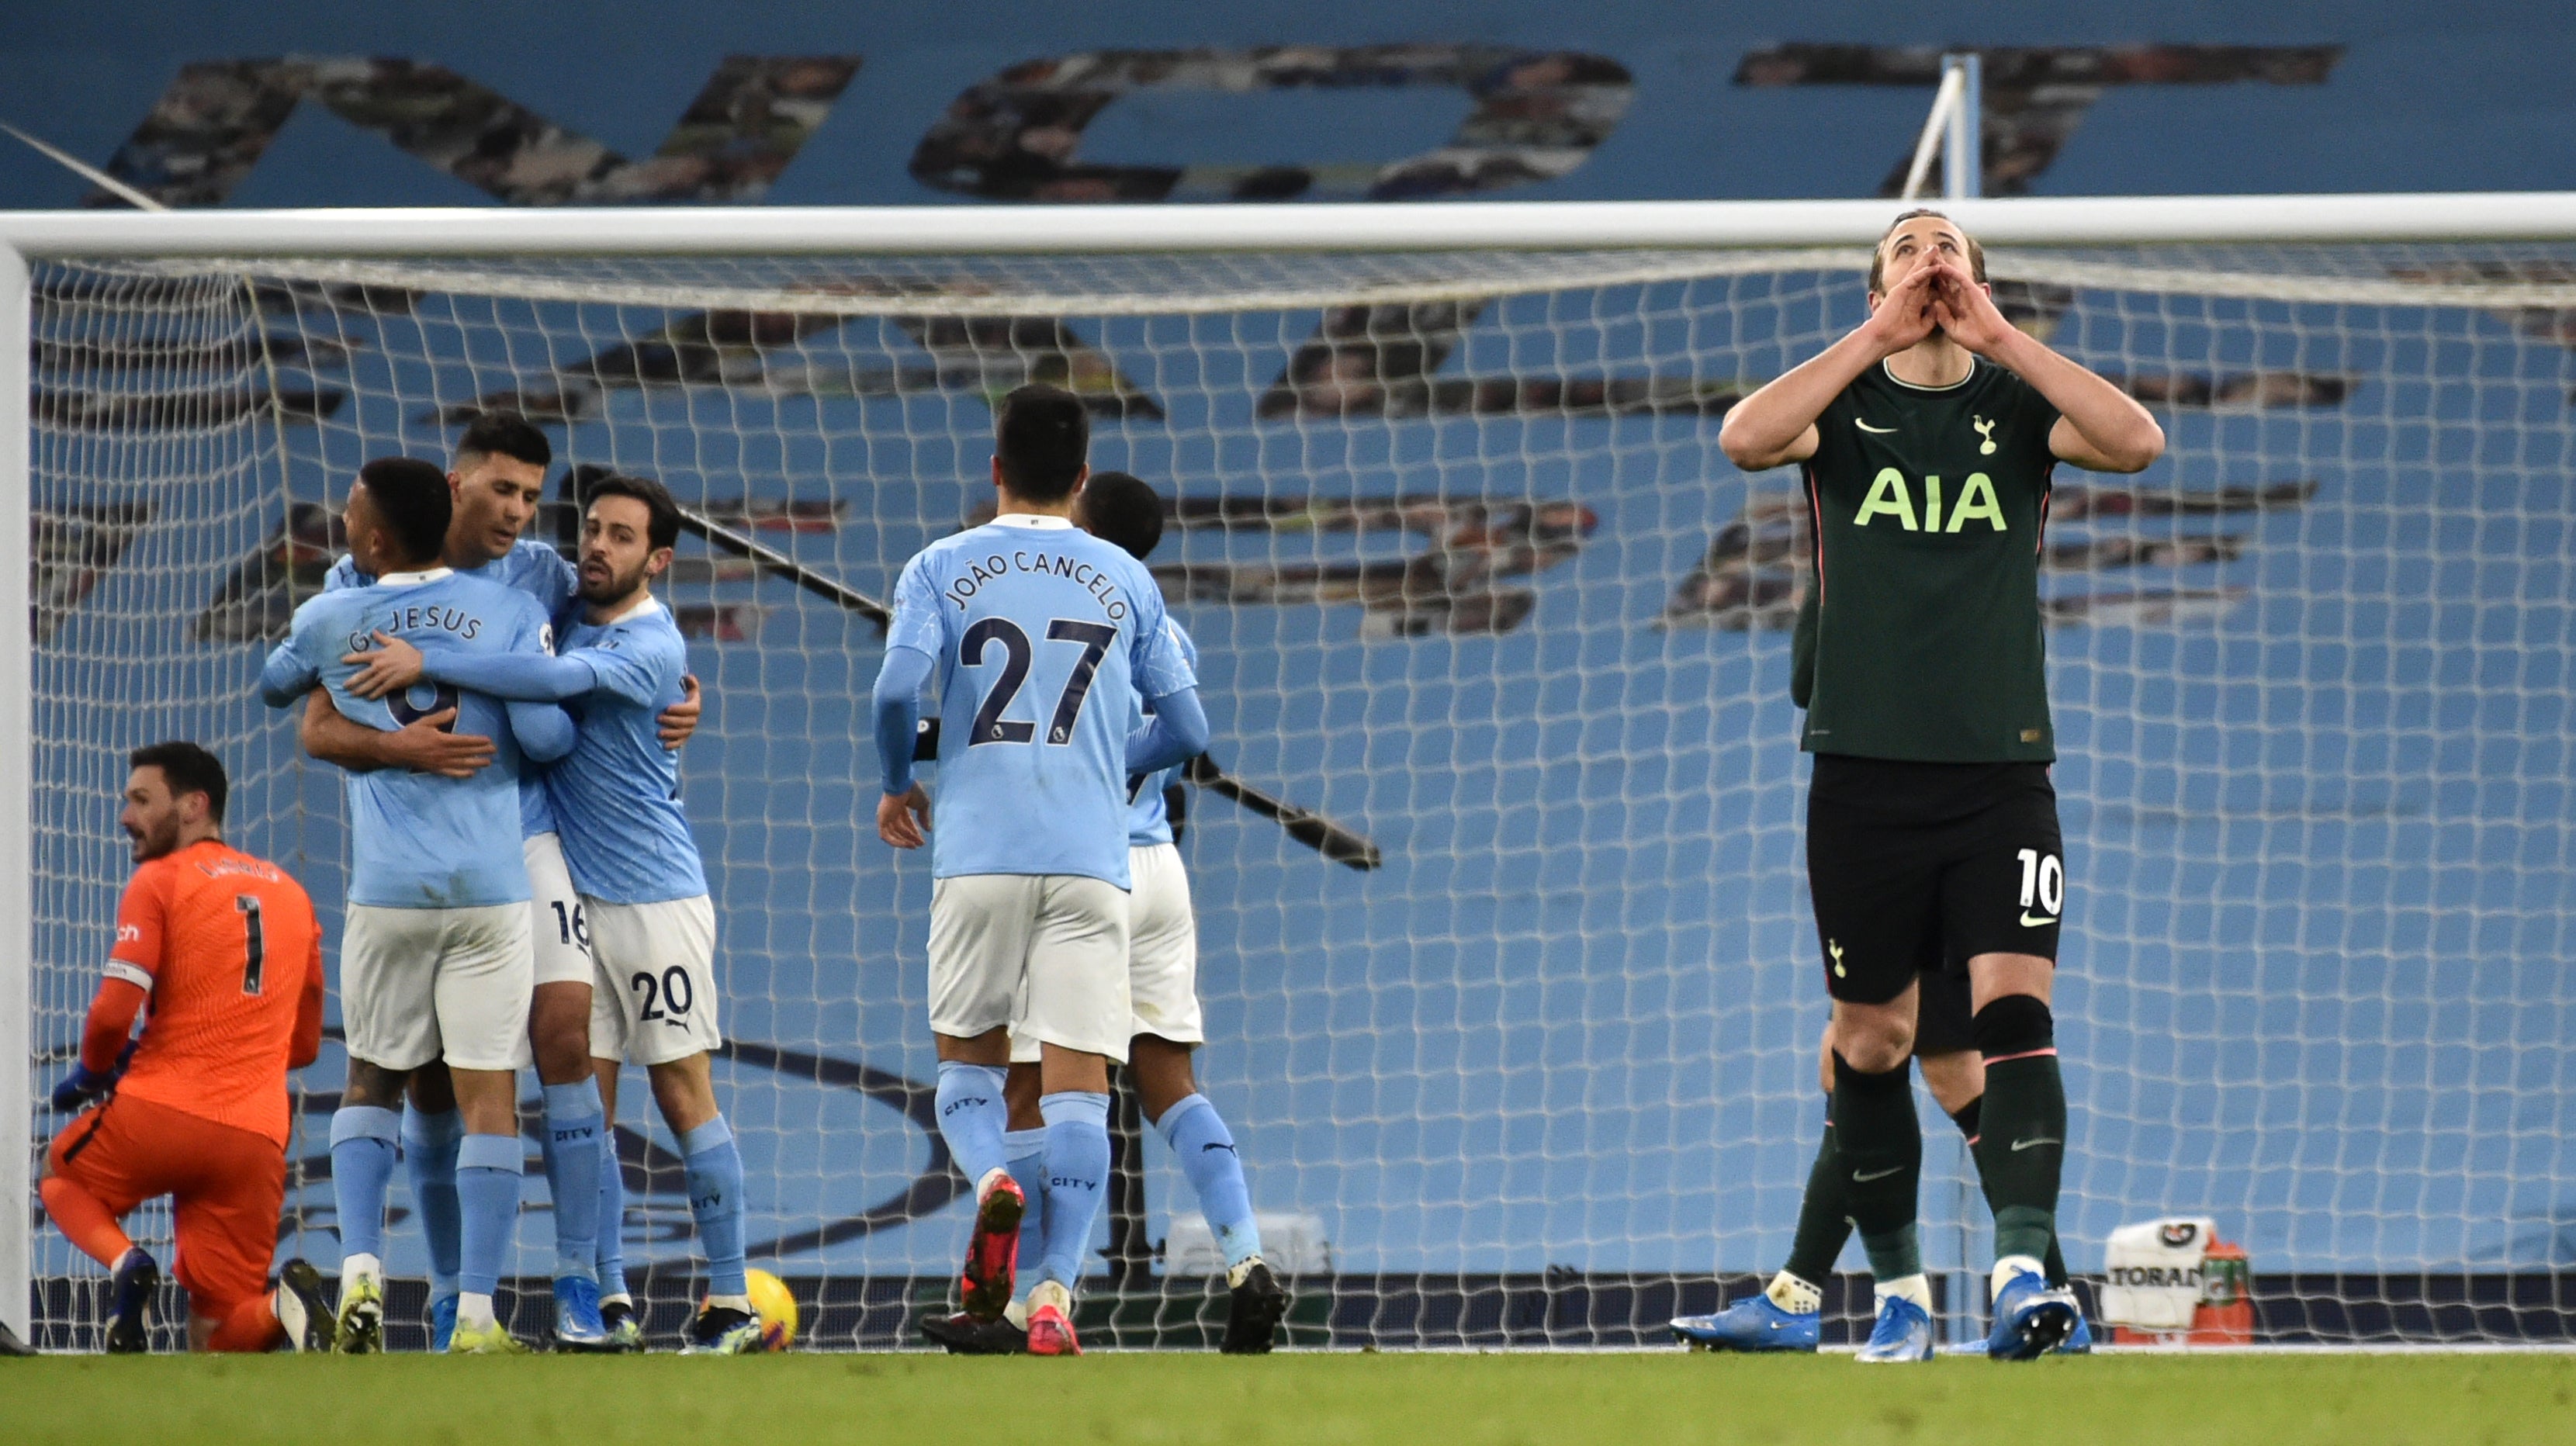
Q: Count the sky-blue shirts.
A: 5